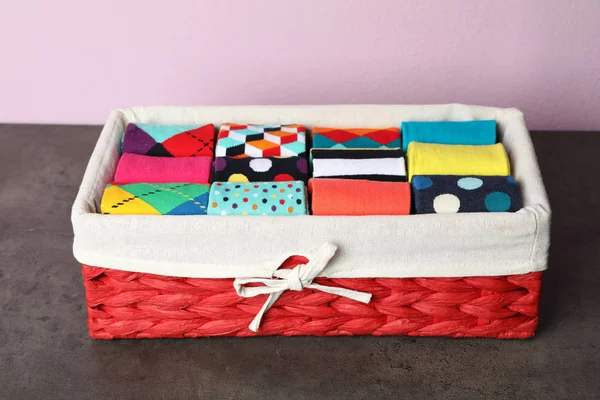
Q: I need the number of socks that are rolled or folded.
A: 12